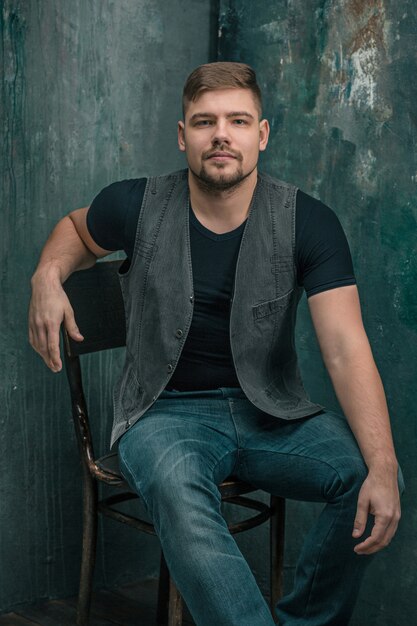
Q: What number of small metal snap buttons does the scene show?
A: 5